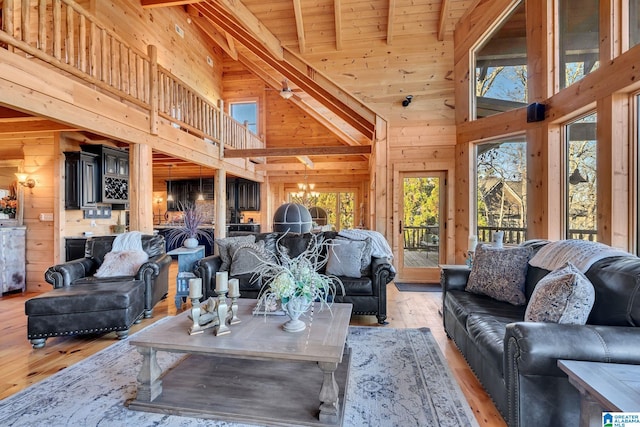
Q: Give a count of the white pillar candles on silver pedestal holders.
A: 3